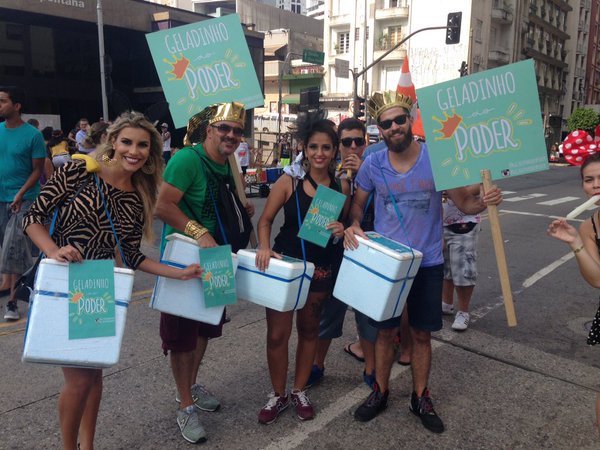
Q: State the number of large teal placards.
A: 2